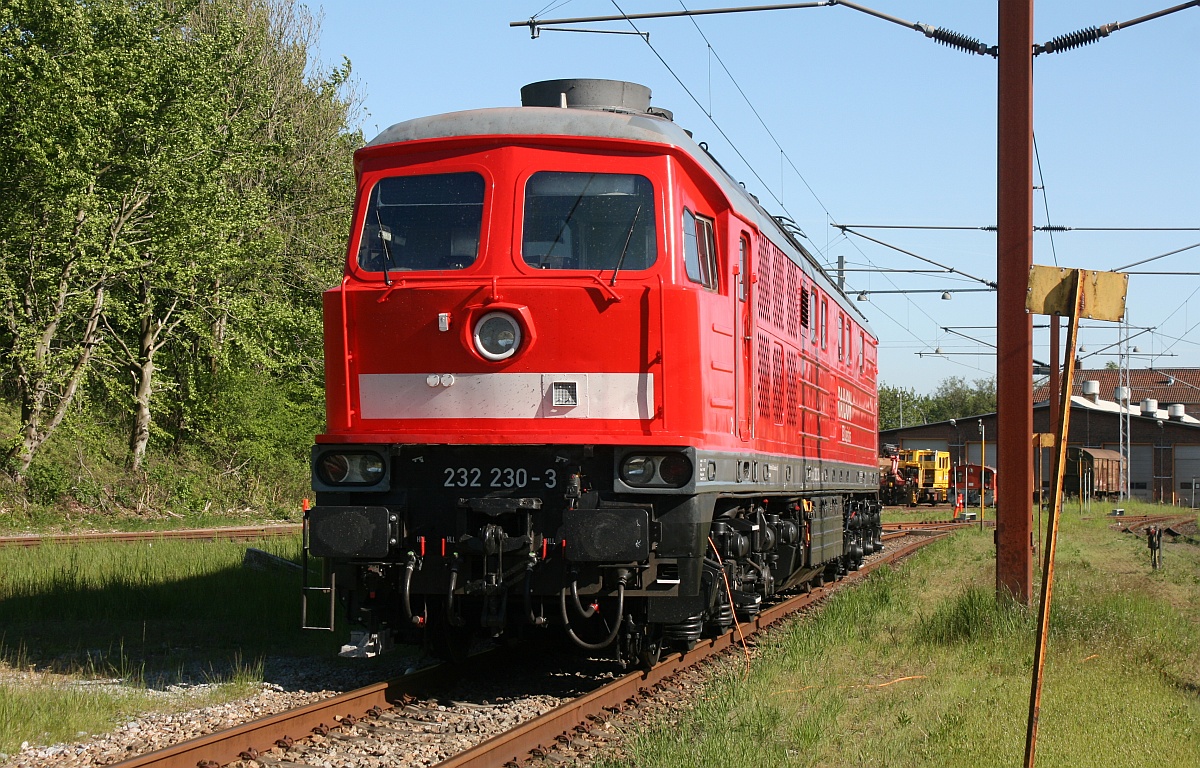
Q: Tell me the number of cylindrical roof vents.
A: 4